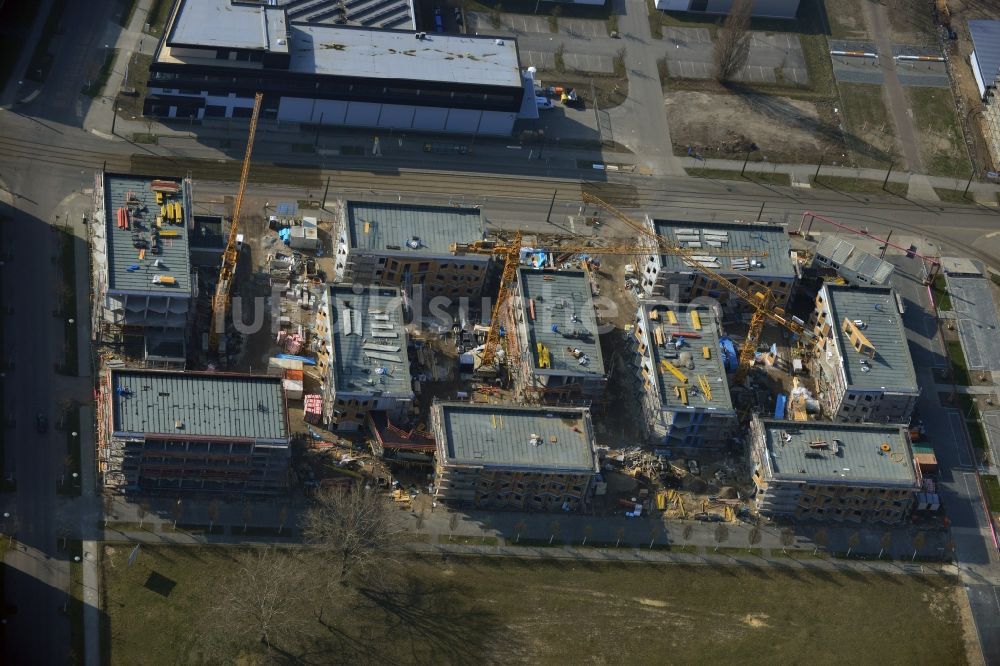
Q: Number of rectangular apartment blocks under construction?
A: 10